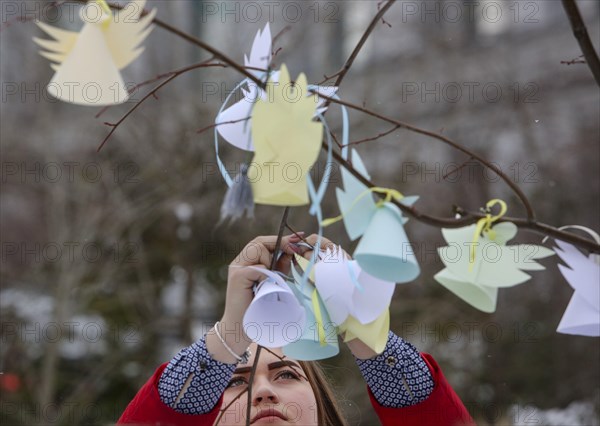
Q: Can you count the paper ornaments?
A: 10